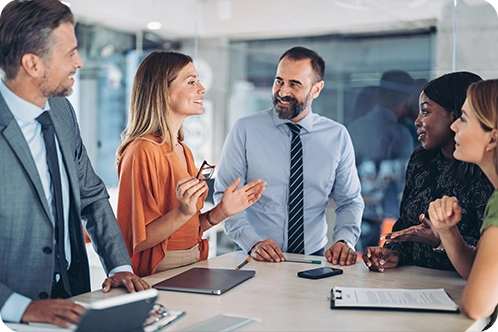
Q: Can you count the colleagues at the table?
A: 5